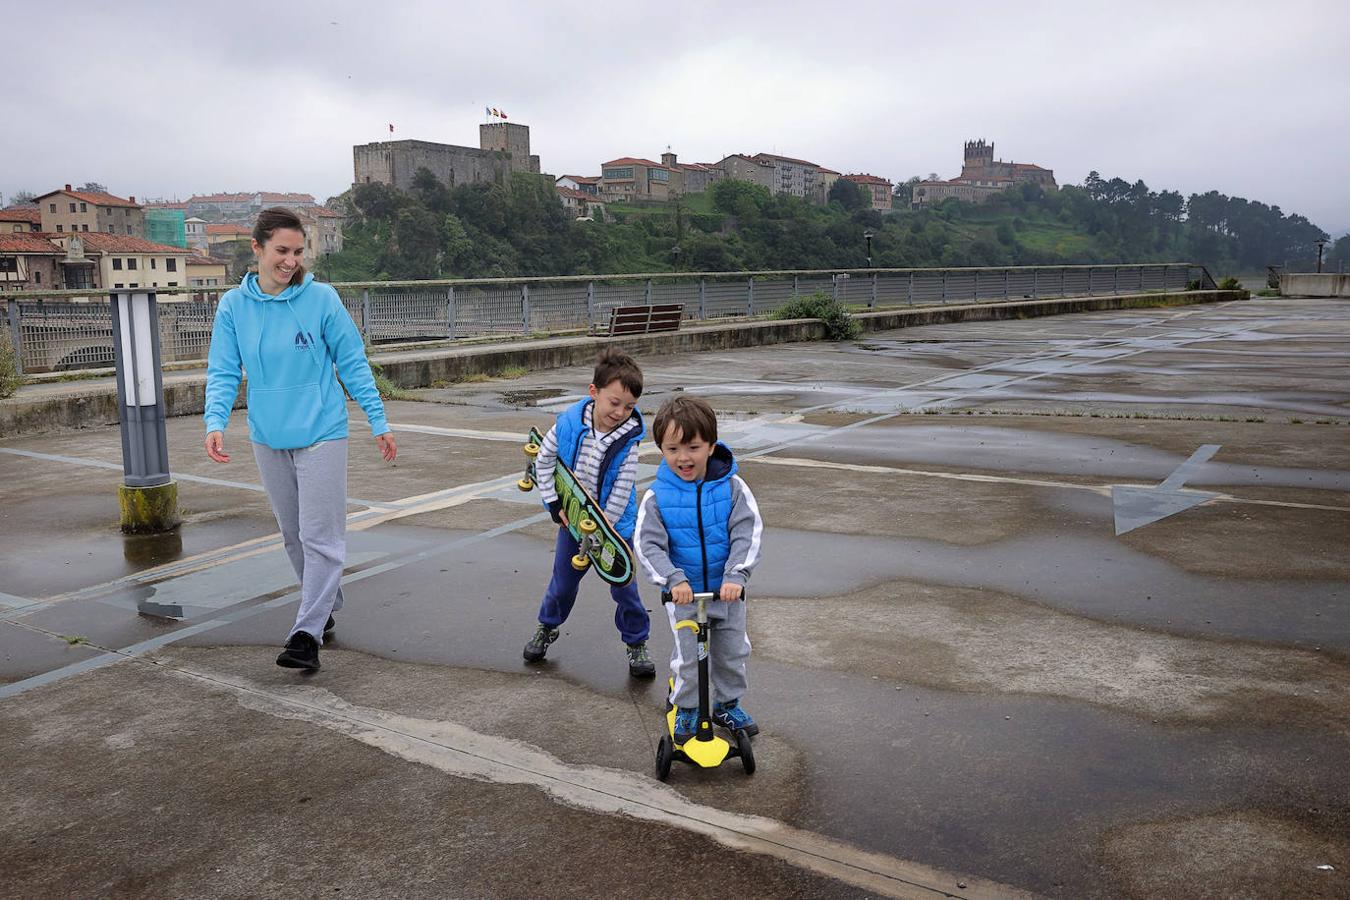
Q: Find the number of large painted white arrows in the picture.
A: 1